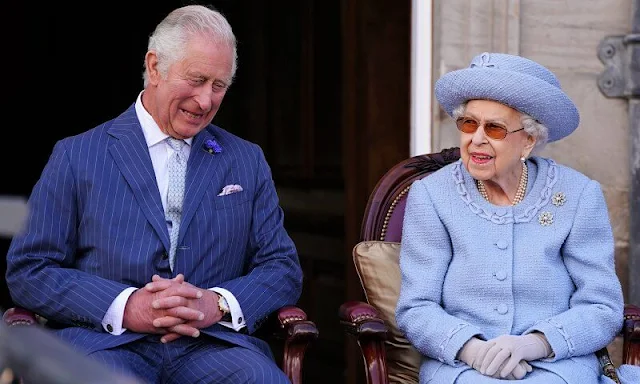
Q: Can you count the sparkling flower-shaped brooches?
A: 2